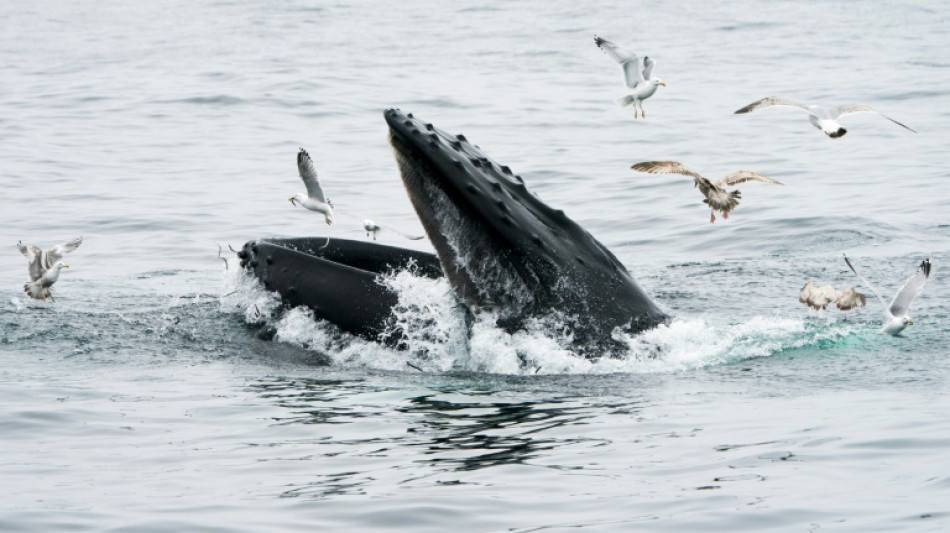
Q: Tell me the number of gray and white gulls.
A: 6